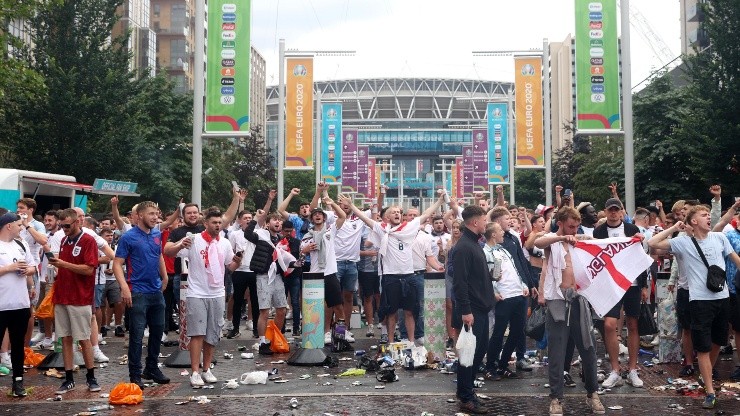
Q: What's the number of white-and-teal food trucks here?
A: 1